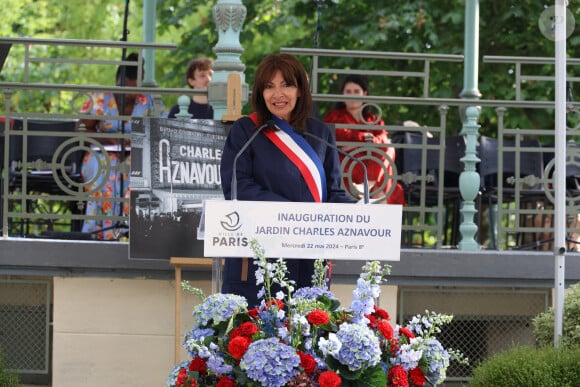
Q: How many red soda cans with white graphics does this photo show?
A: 0